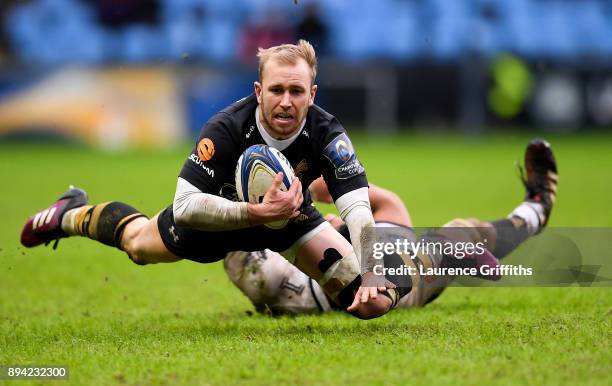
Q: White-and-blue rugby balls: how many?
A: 1